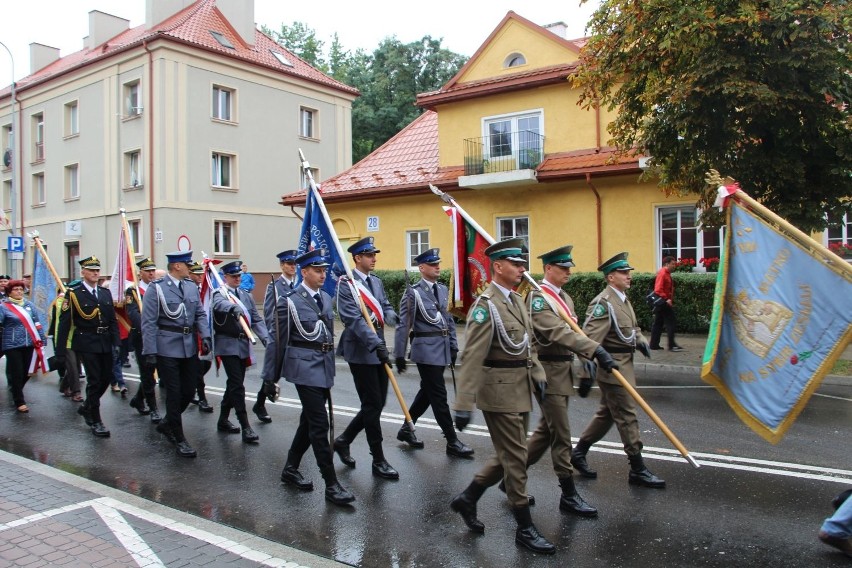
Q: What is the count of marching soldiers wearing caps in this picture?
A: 12